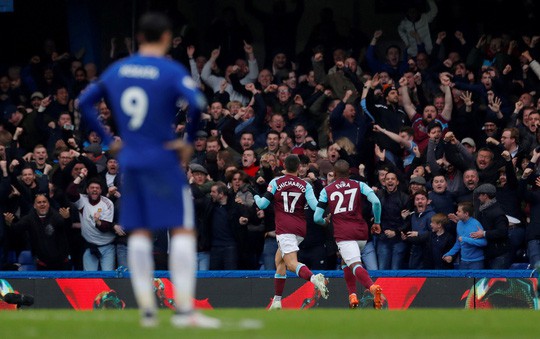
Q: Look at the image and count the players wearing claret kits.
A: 2